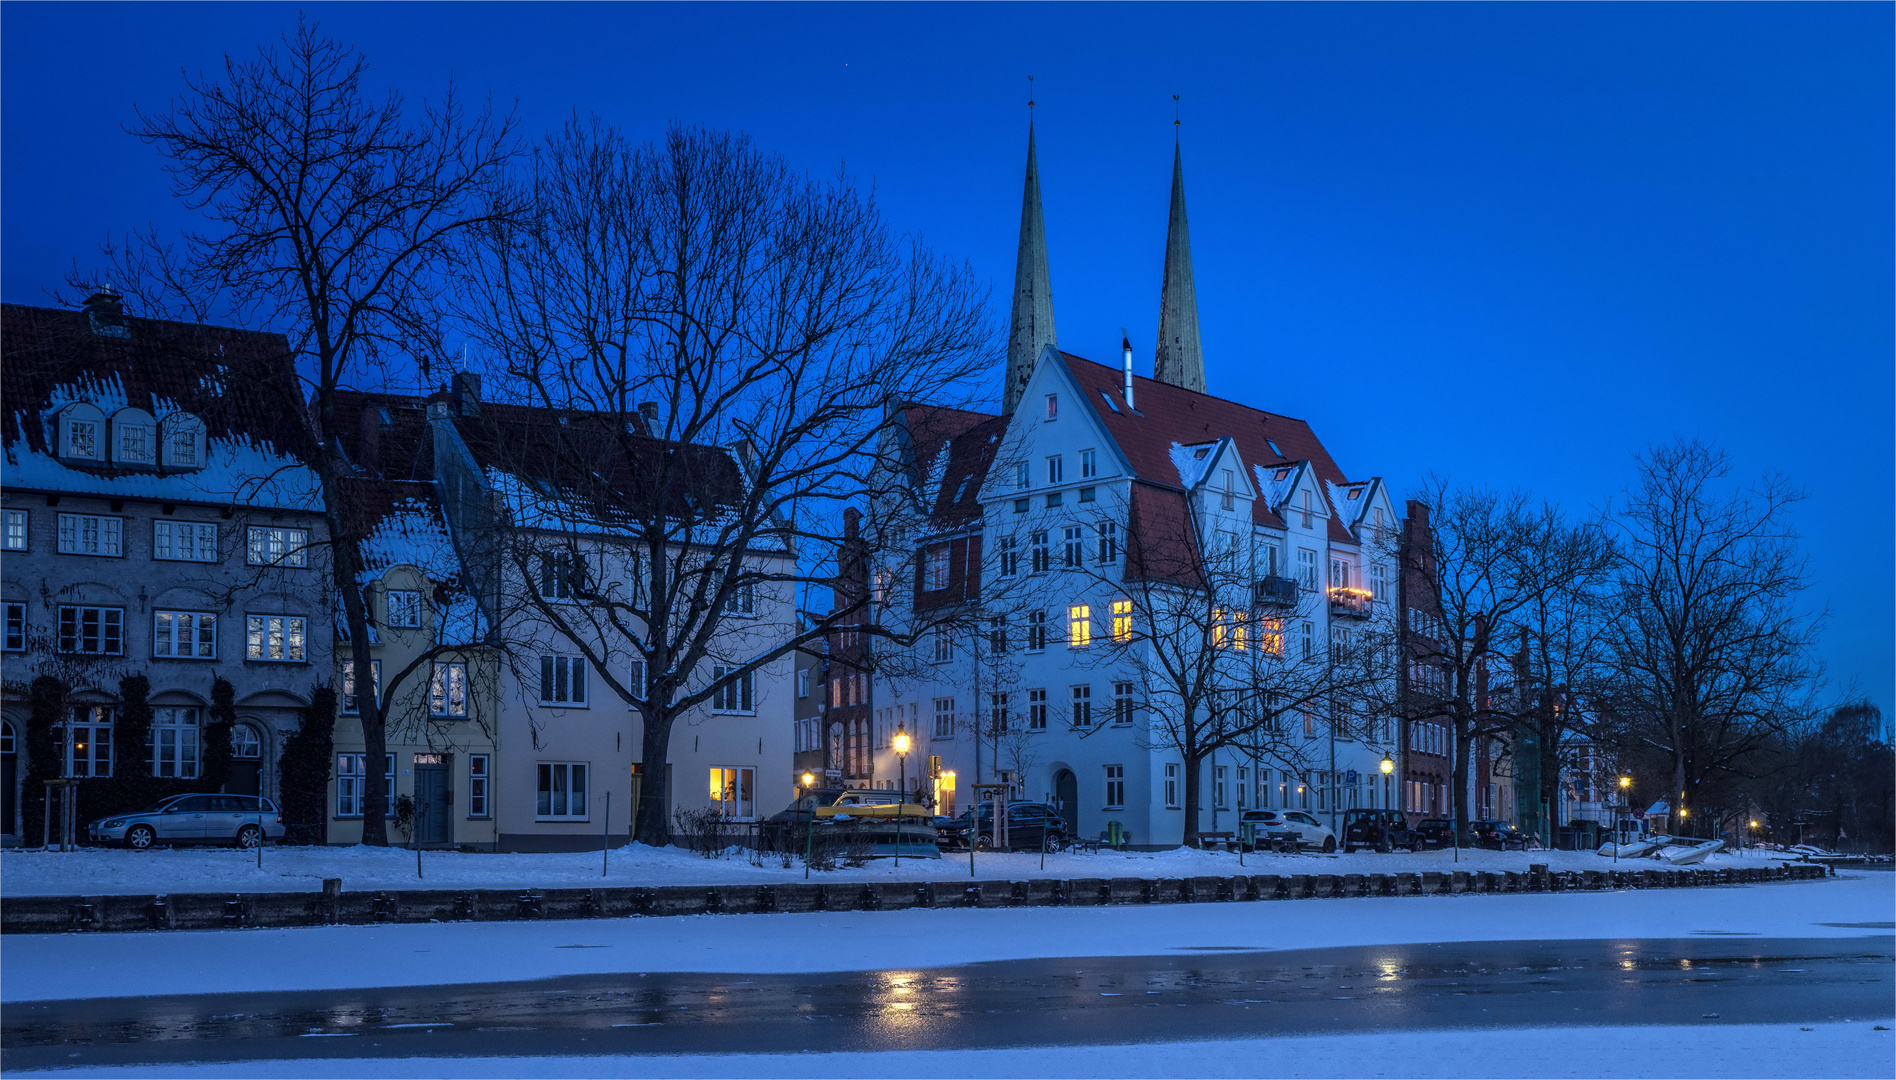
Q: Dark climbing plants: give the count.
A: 4